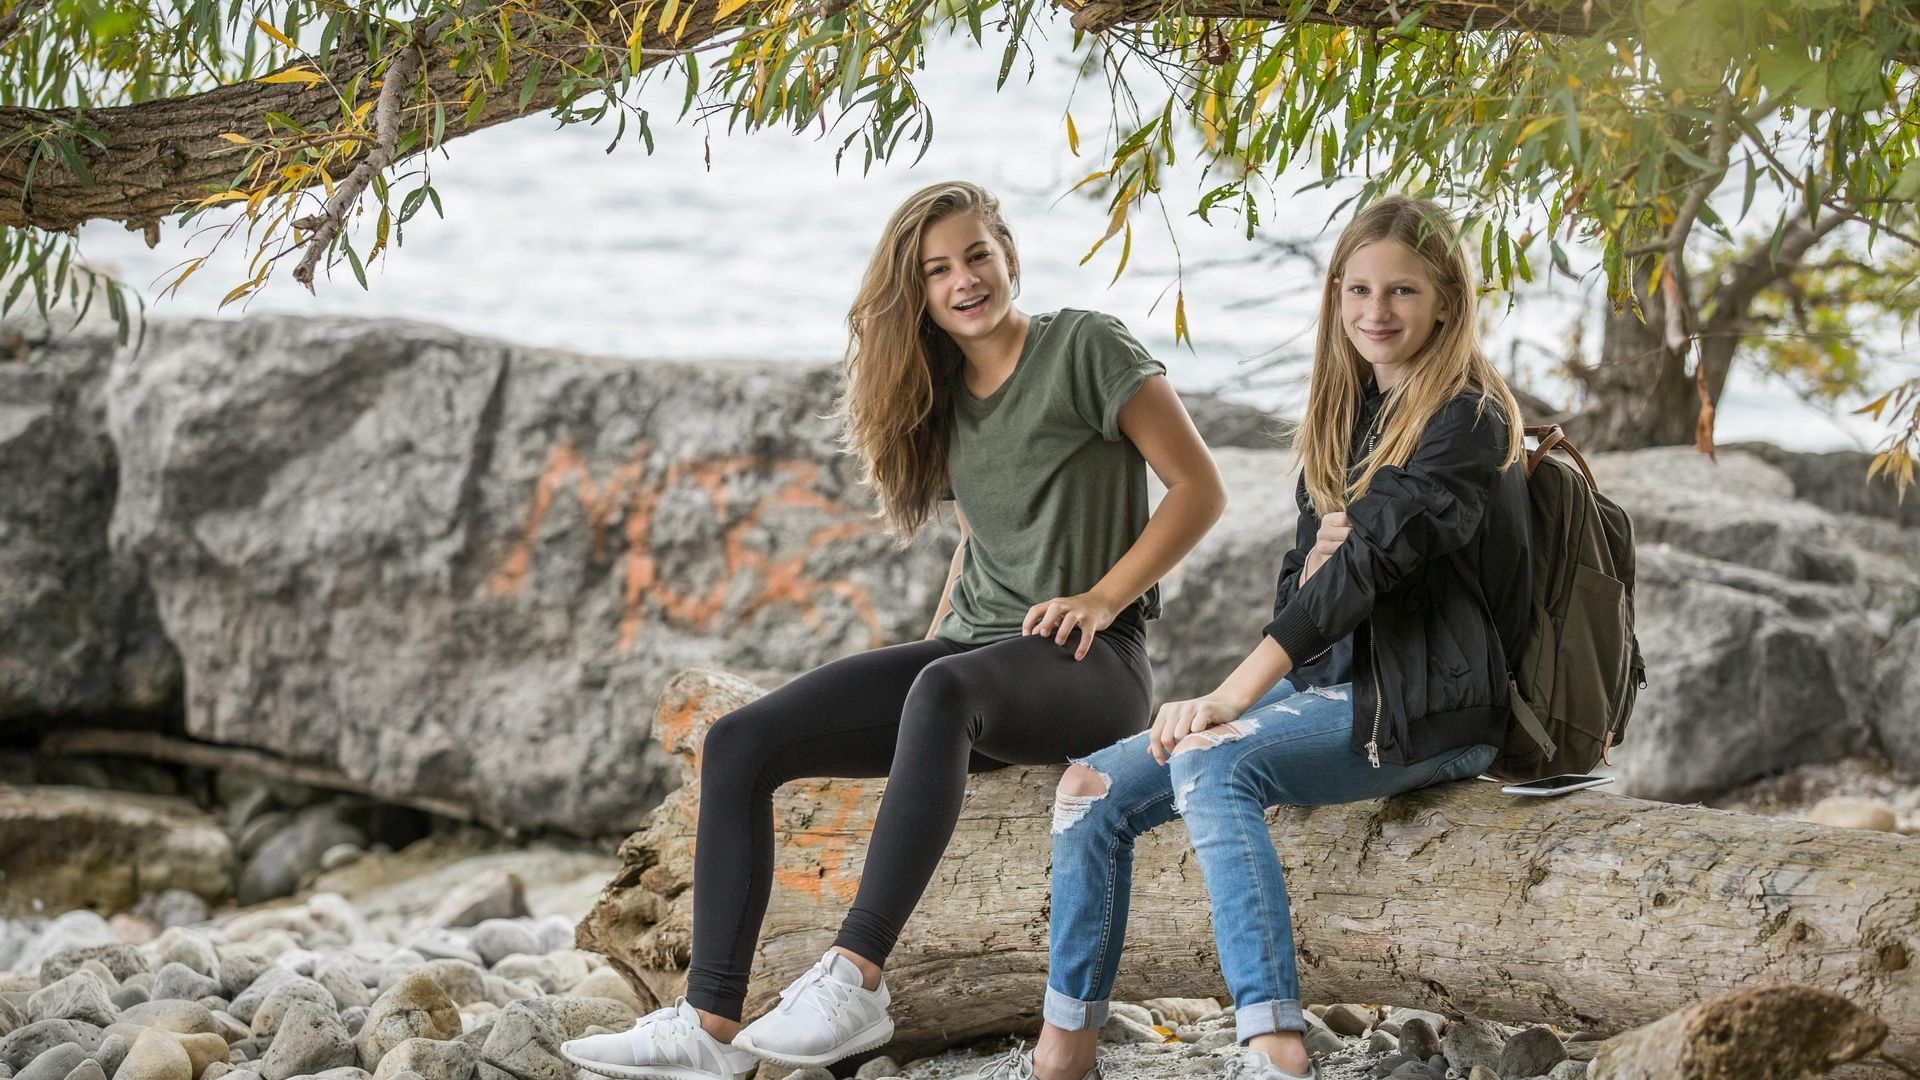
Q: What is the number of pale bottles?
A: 0